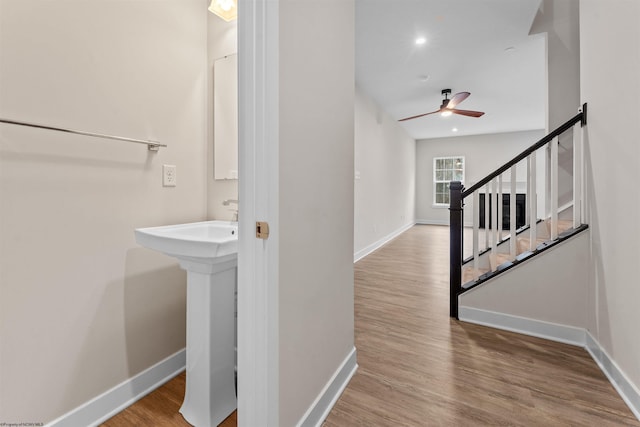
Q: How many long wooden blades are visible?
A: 3